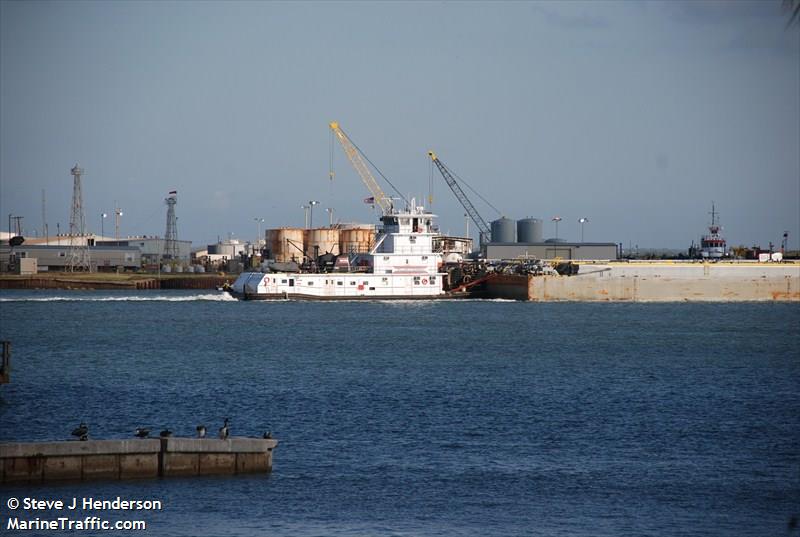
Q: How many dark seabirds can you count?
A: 6